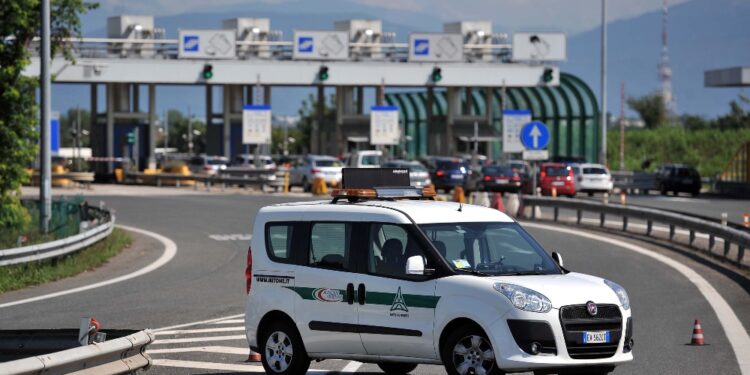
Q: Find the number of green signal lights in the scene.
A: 4